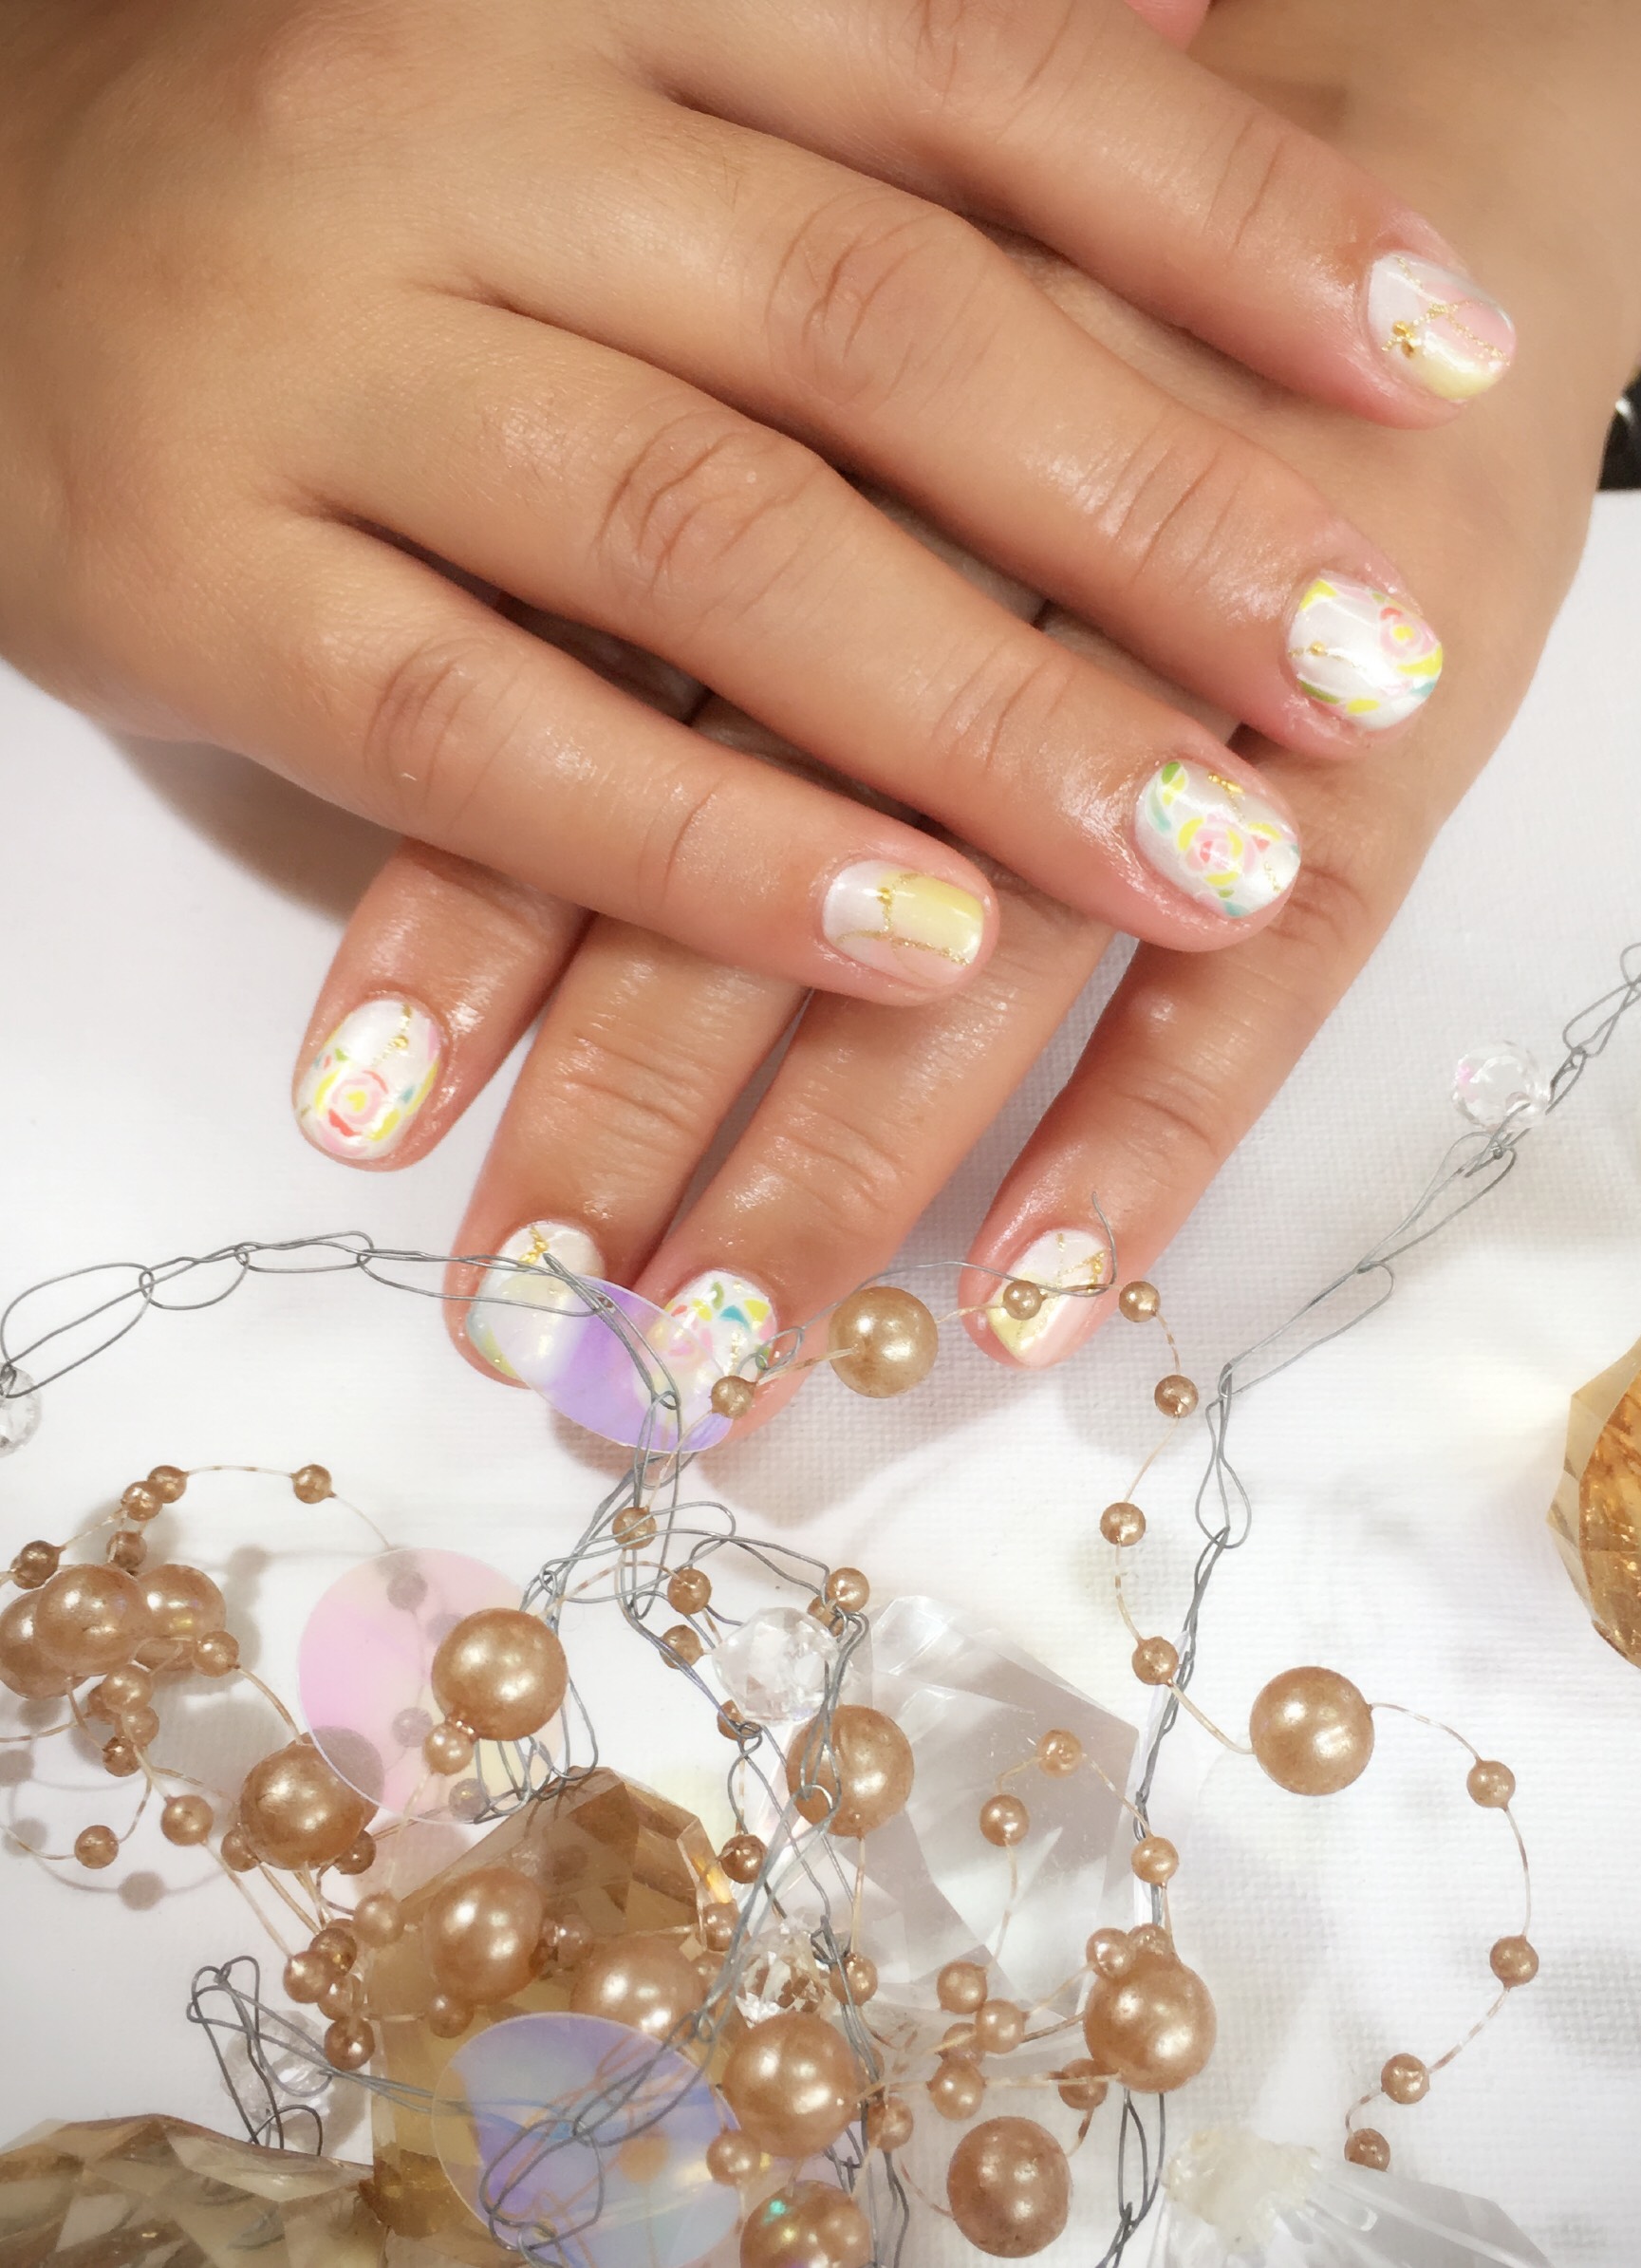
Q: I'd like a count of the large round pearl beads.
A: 14